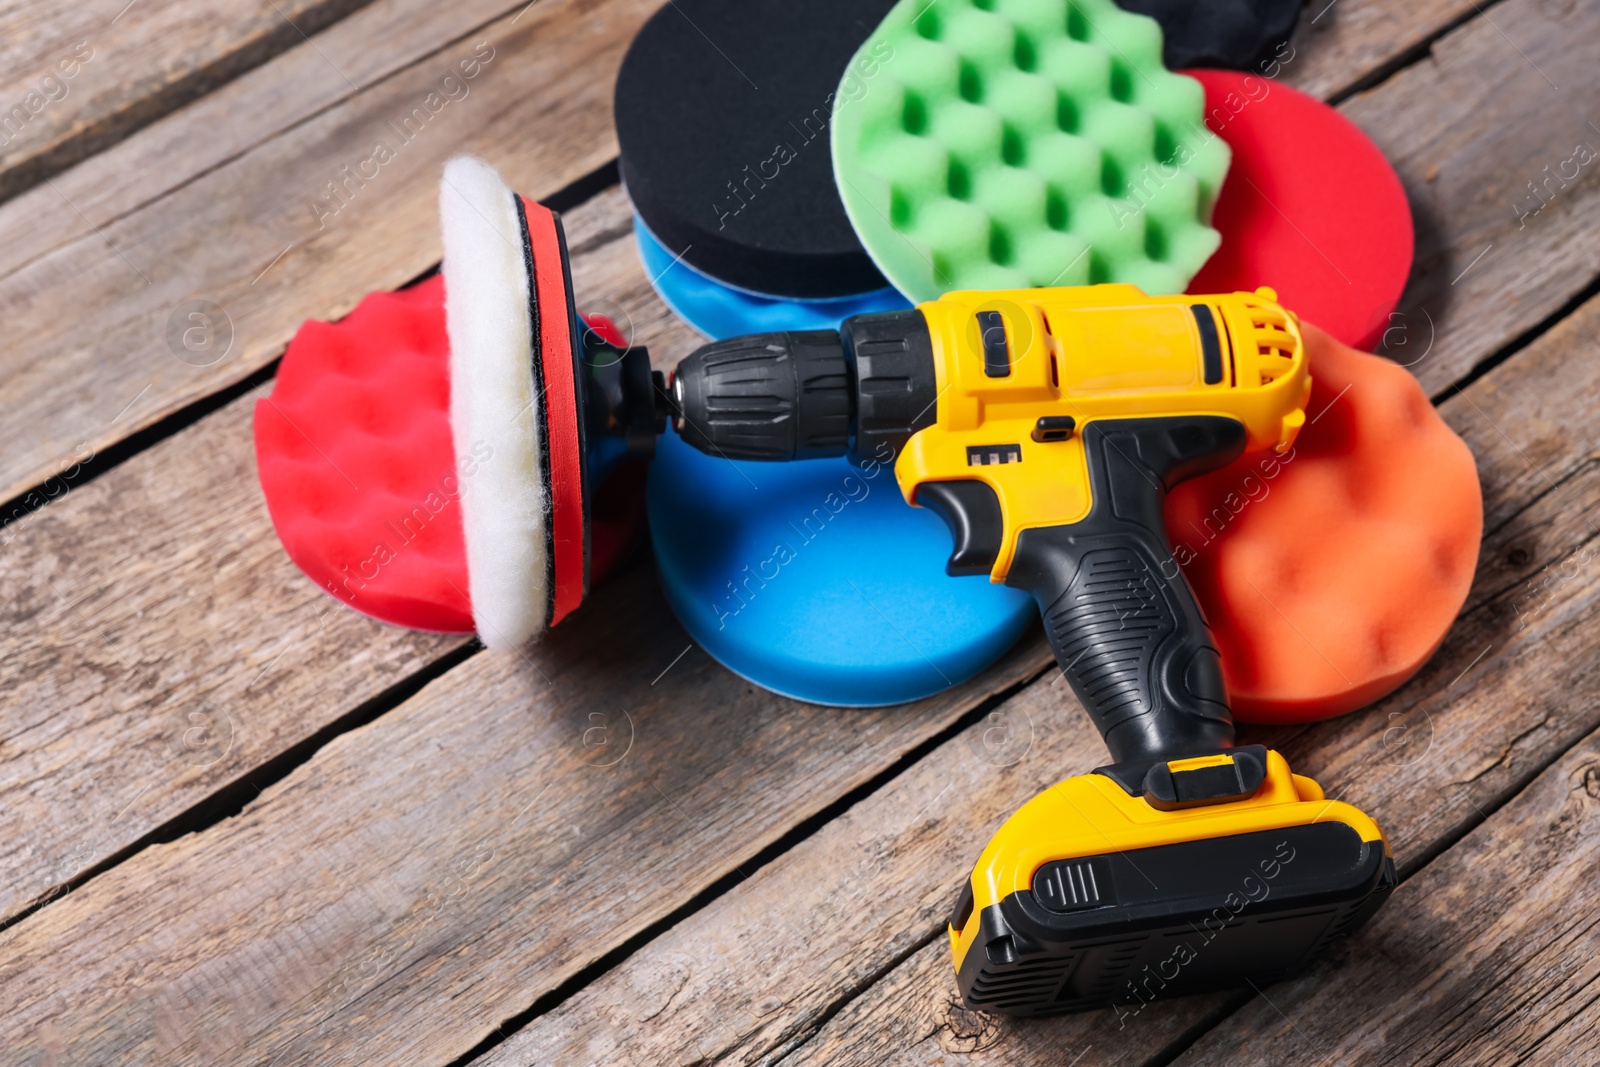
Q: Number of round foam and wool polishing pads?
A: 8